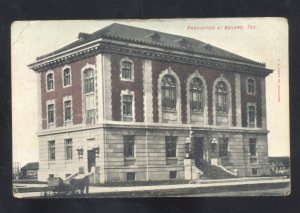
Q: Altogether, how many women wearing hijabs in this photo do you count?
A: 0